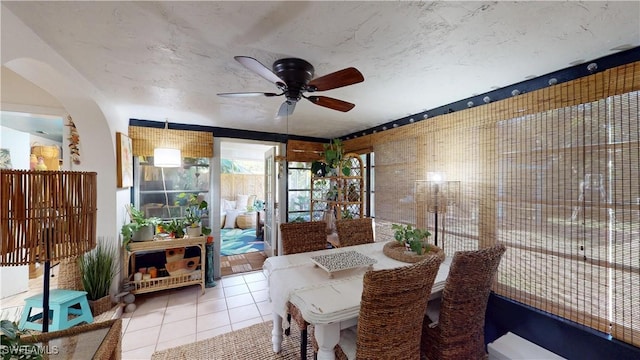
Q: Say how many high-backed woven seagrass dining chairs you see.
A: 4